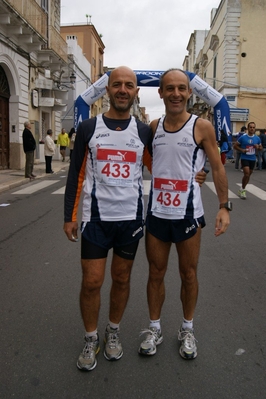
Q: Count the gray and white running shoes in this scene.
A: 4